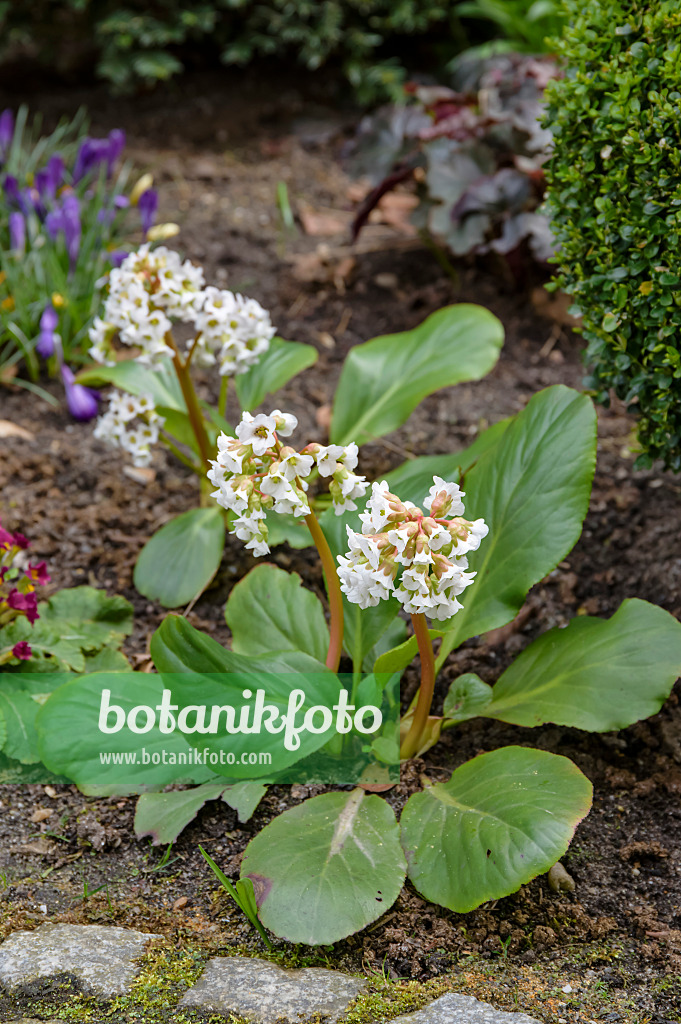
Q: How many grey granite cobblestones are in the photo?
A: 3